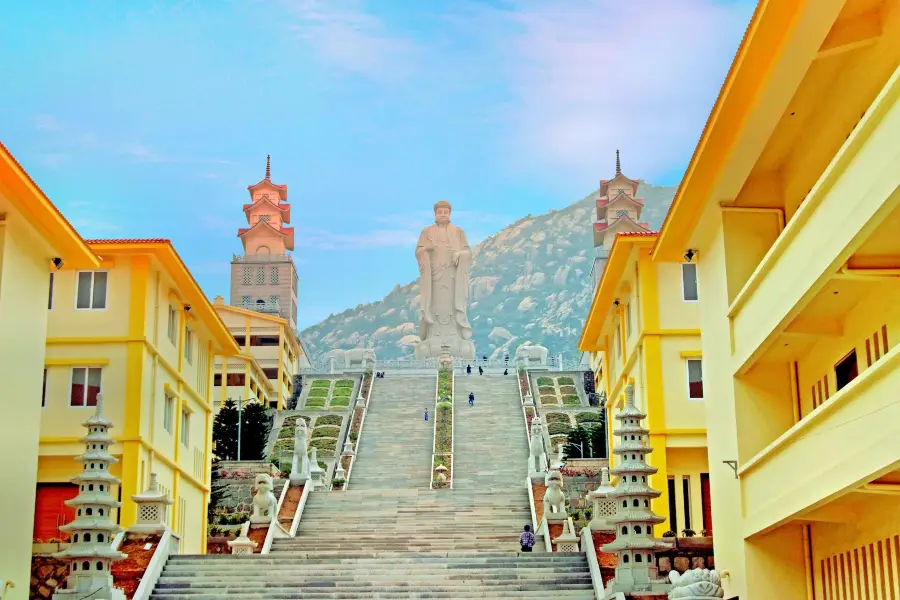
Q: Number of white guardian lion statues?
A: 4